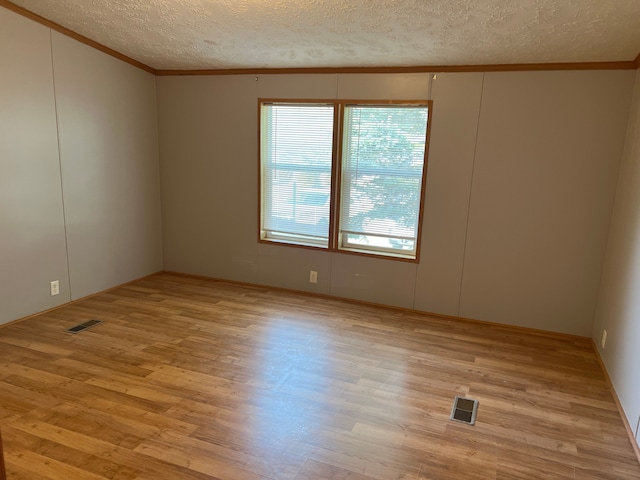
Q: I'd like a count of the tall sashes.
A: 2